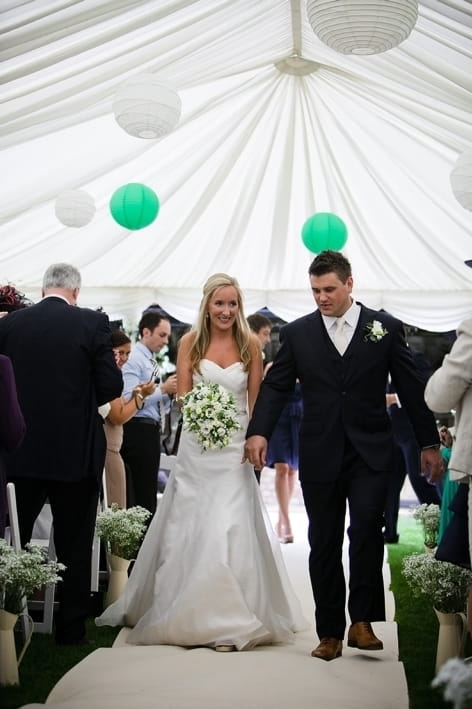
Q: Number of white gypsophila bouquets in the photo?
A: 5